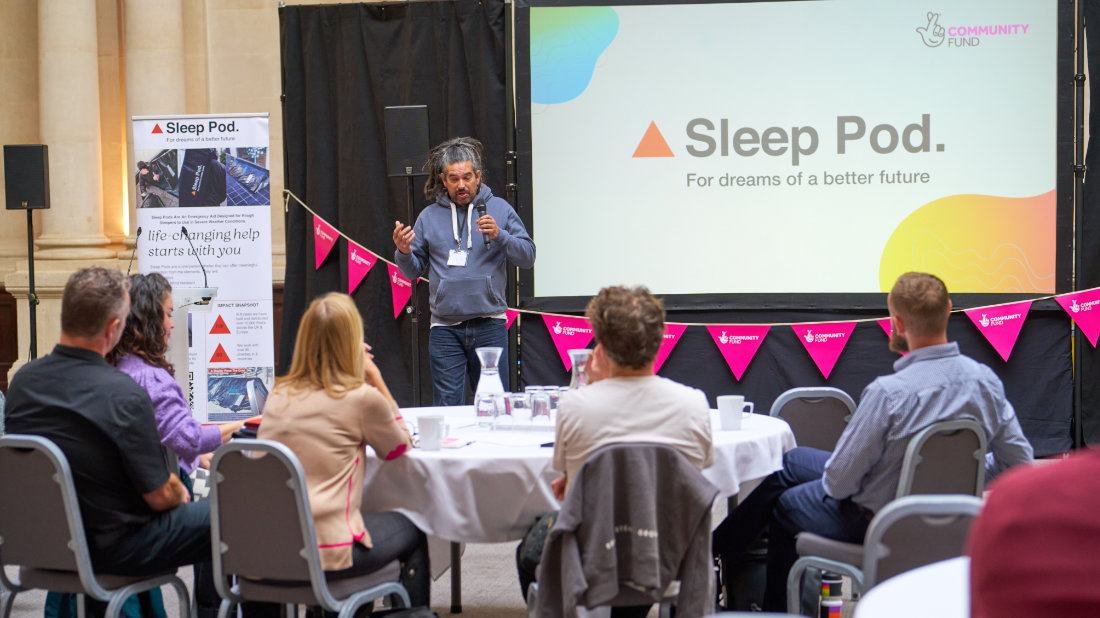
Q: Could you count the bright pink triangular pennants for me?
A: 11